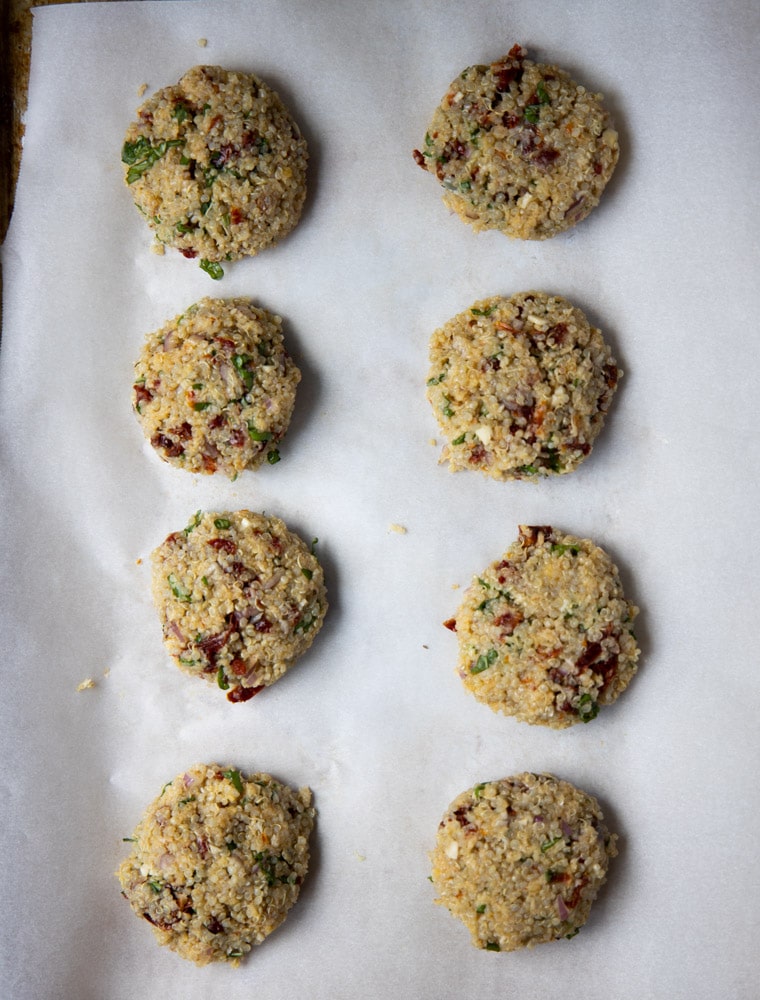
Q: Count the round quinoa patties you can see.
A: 8